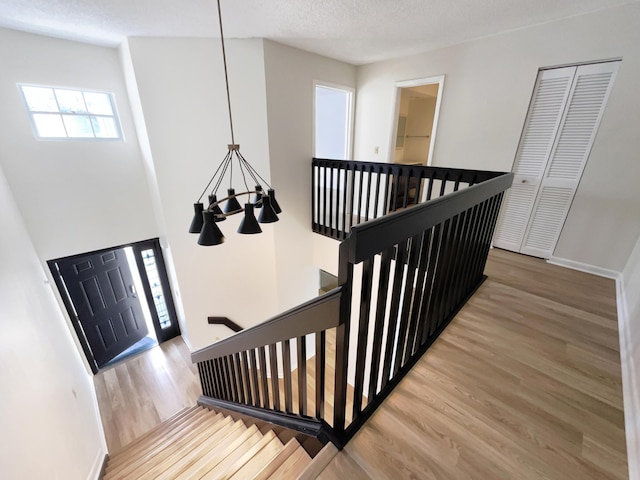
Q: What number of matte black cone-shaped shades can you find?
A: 8